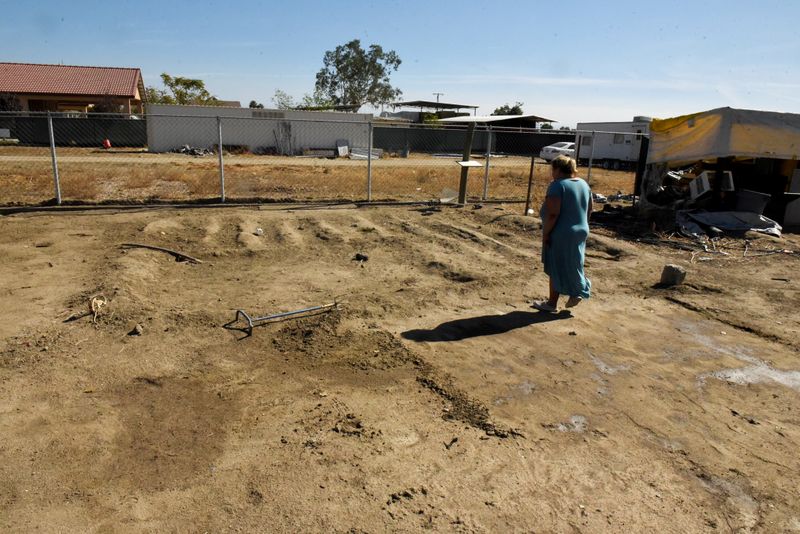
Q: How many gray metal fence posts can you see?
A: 5